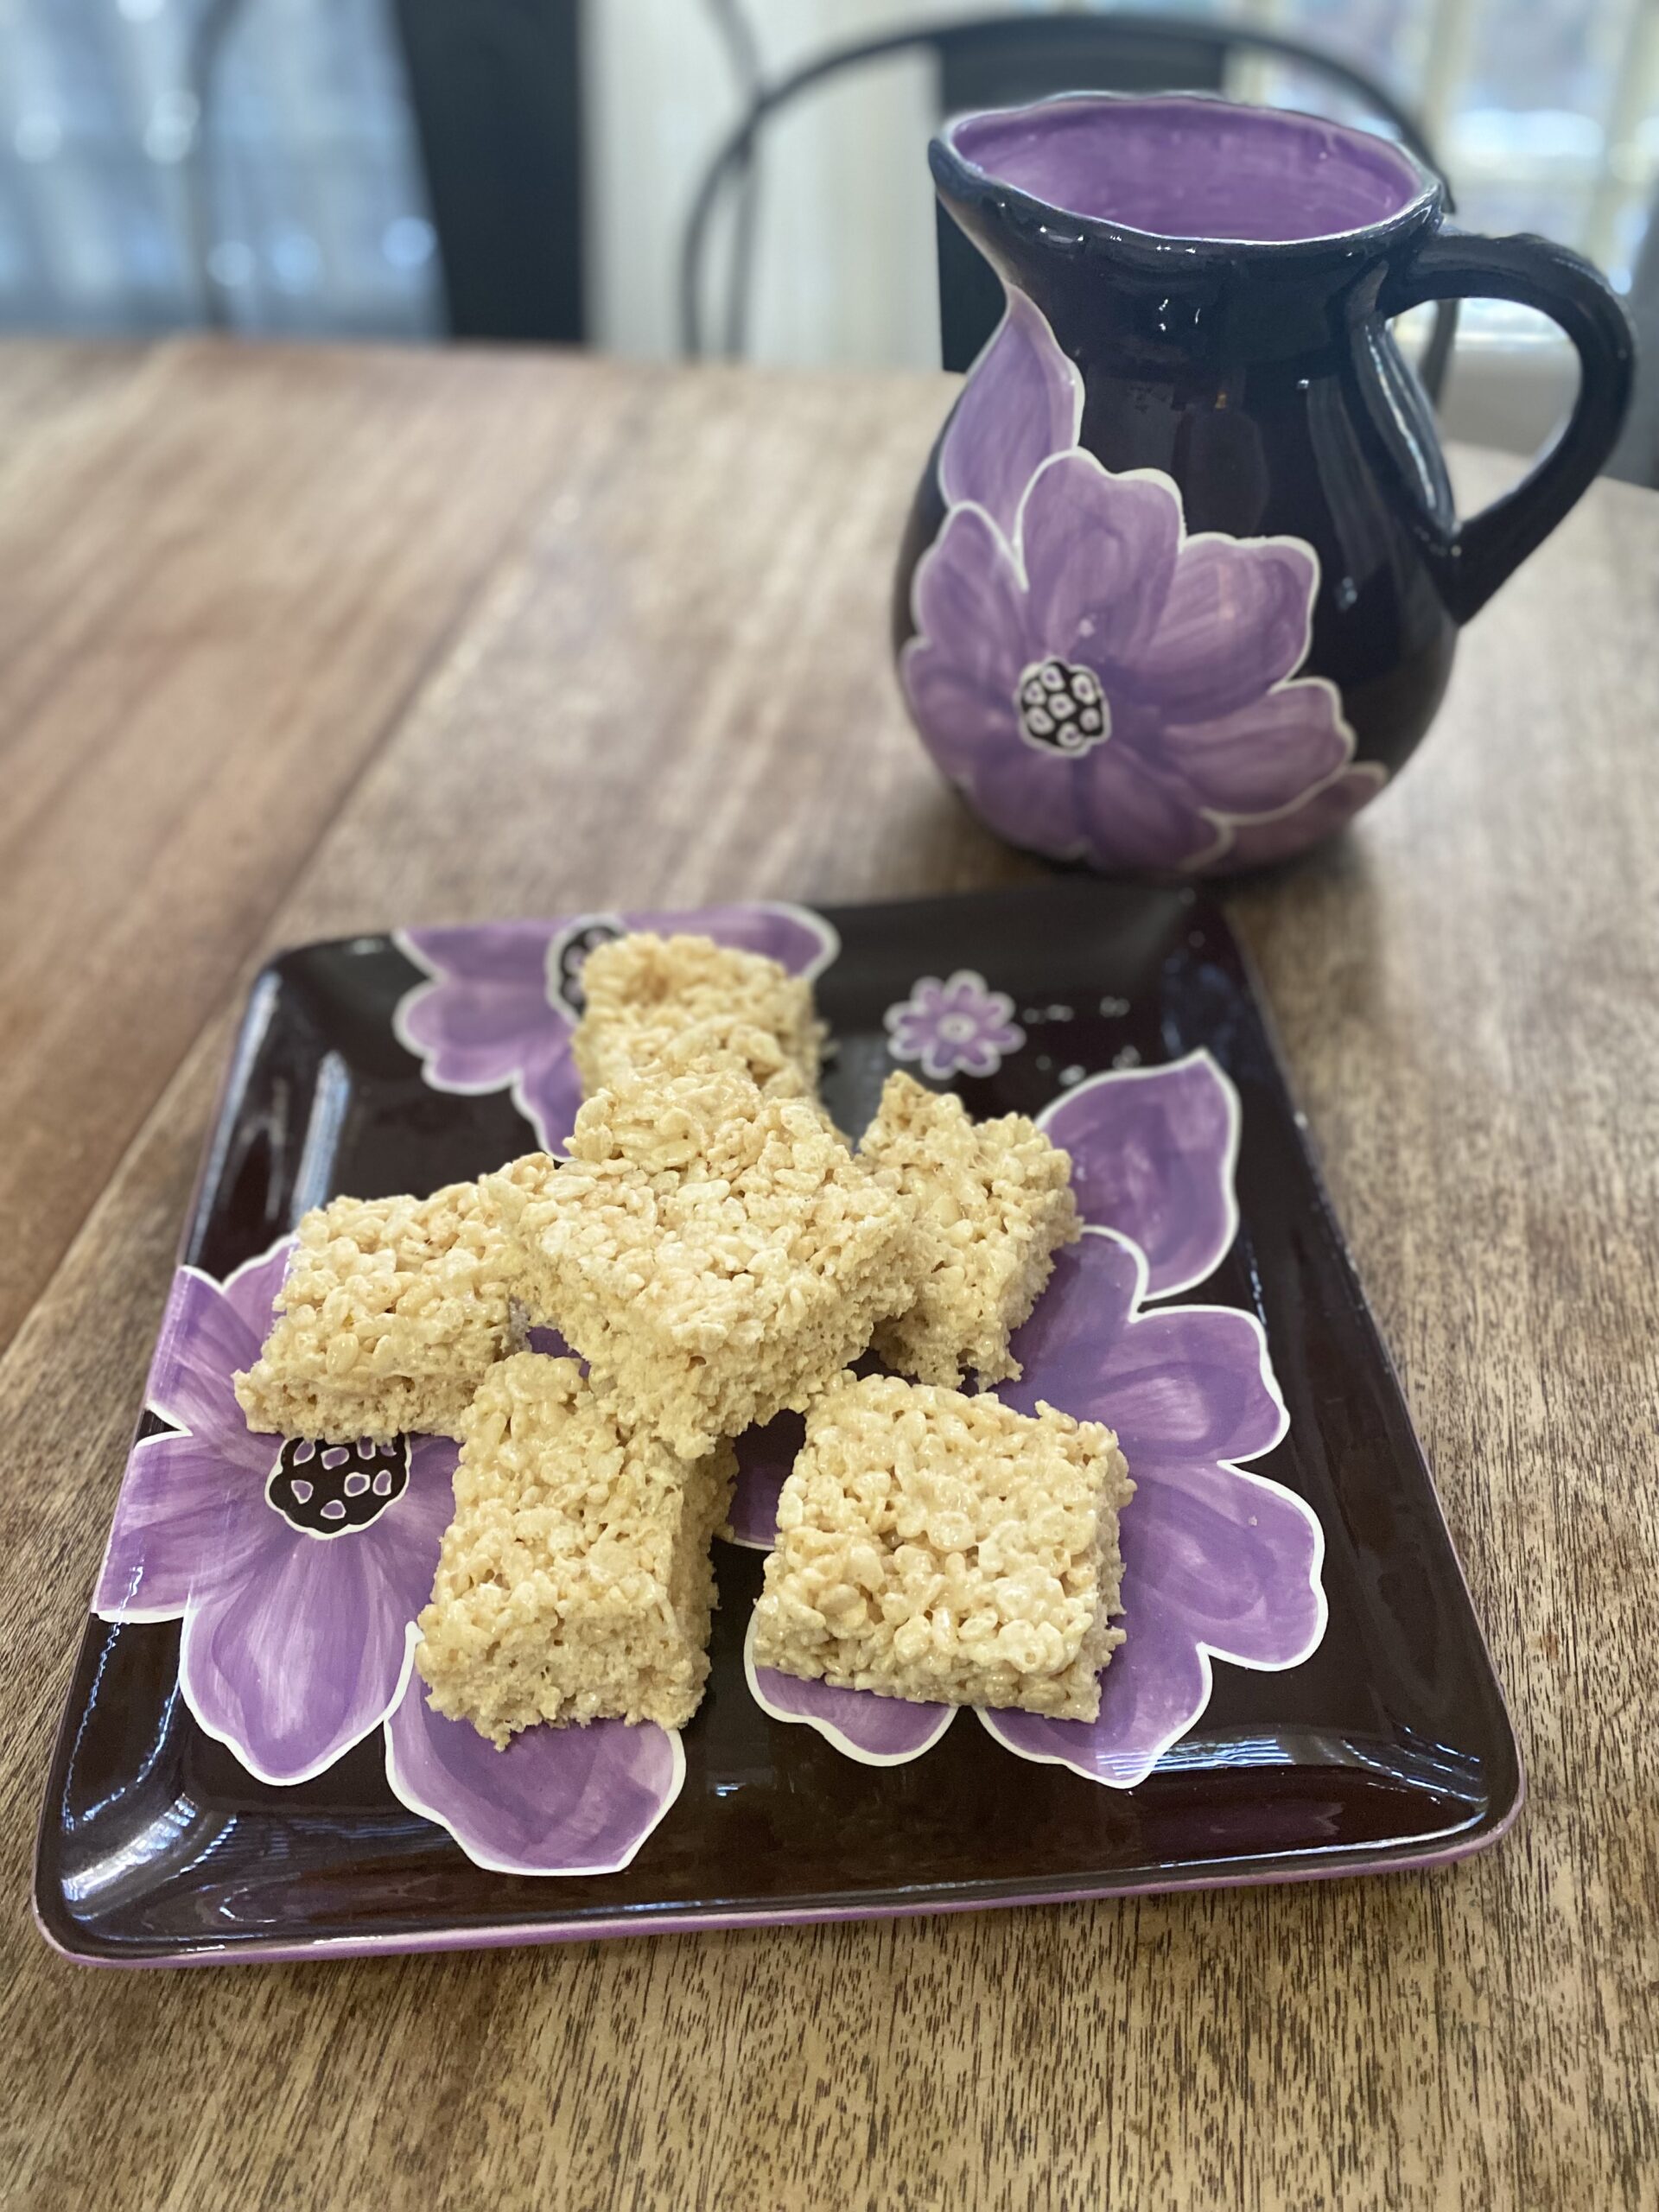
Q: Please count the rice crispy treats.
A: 6